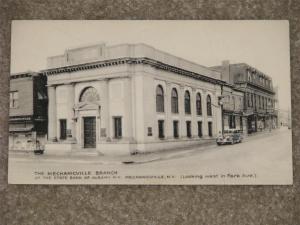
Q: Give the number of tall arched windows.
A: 5